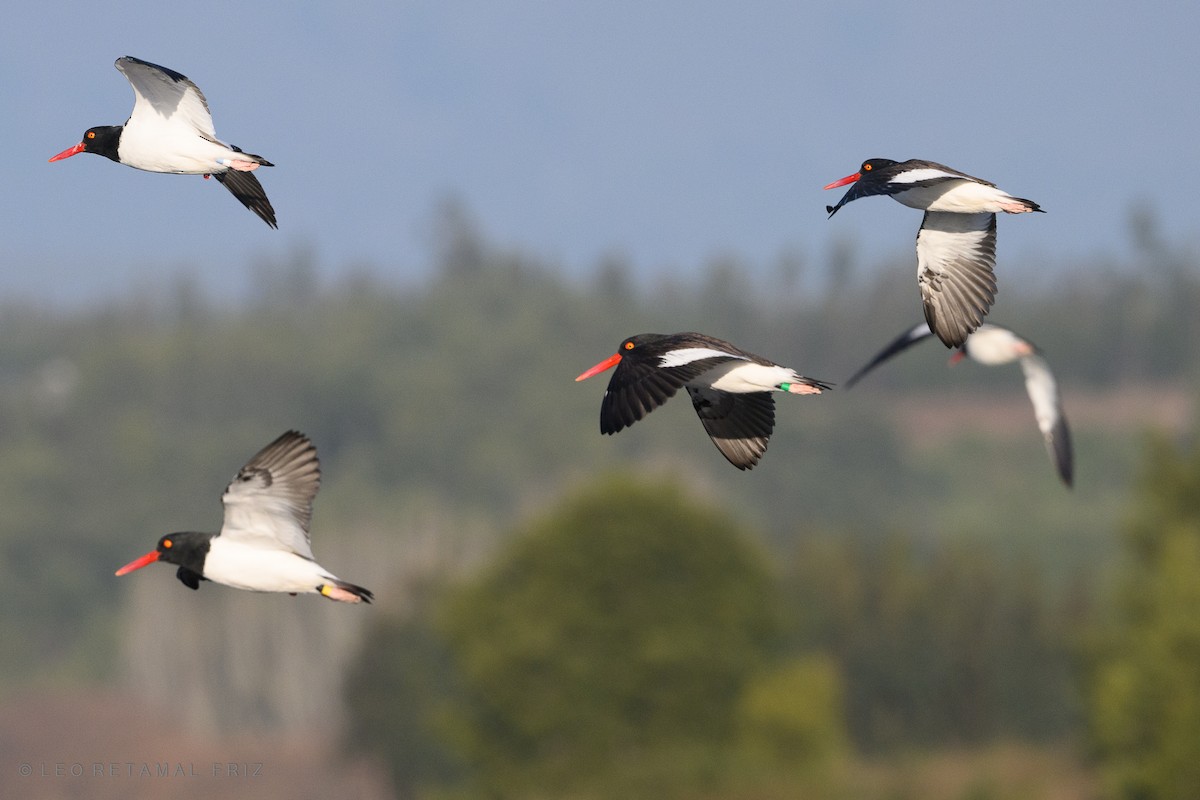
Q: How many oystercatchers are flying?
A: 5